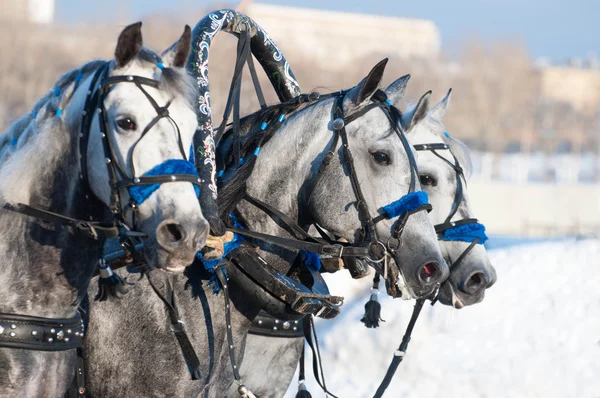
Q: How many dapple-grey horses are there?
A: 3